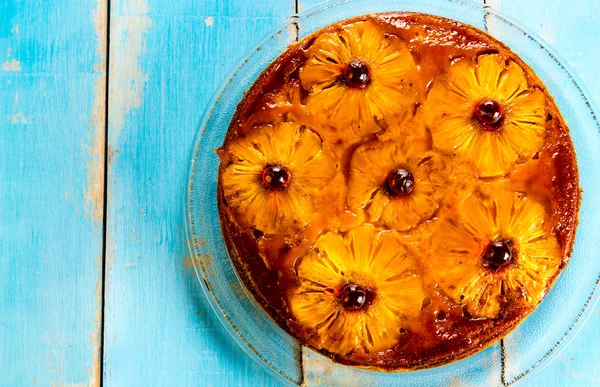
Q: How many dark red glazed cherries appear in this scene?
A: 6